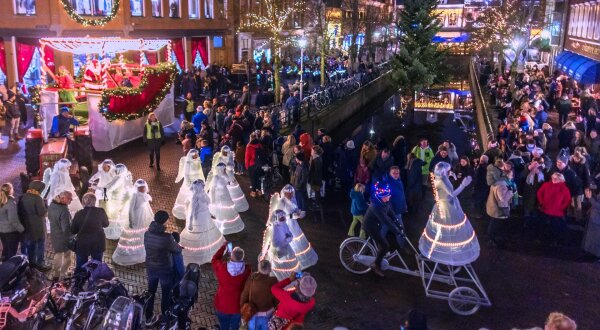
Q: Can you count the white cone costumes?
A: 11